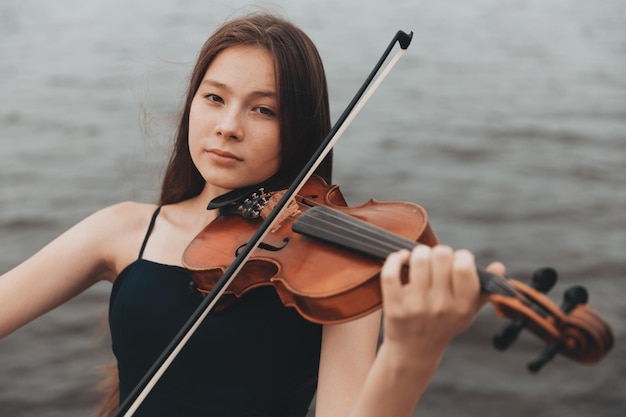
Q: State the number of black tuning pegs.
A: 4